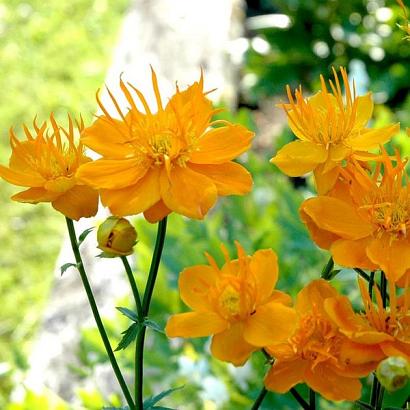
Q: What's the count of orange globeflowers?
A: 7